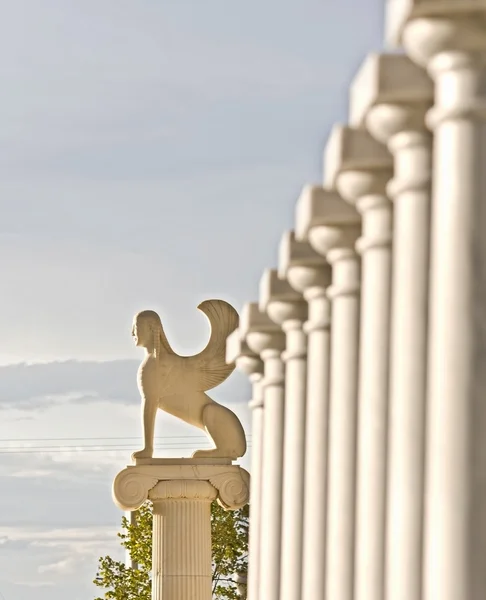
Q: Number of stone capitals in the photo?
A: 9